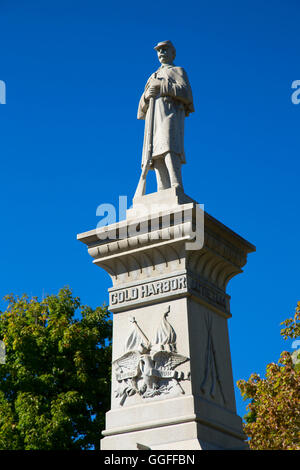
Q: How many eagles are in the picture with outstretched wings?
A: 1